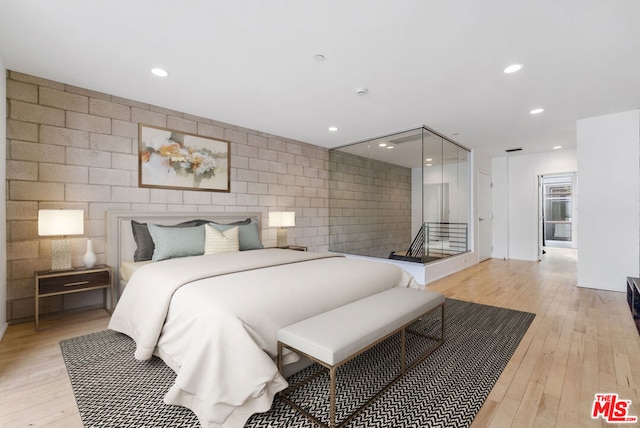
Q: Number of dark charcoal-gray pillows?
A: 2